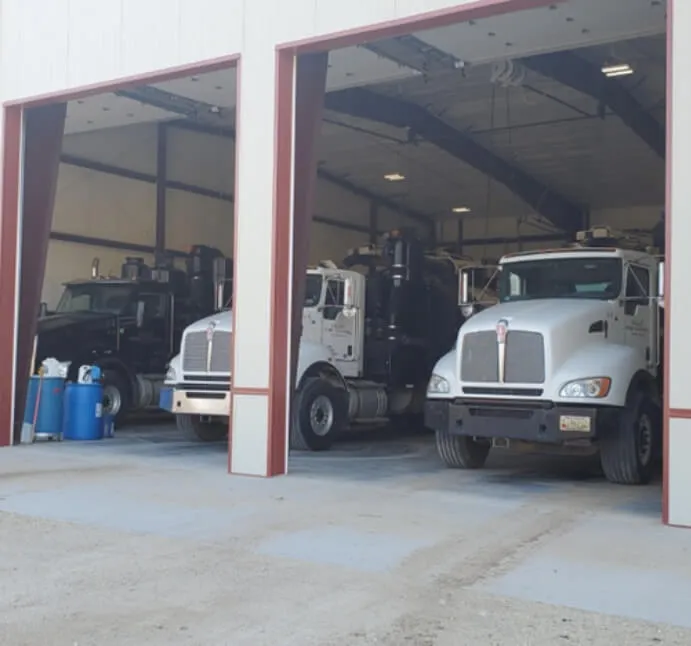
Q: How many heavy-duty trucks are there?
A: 3